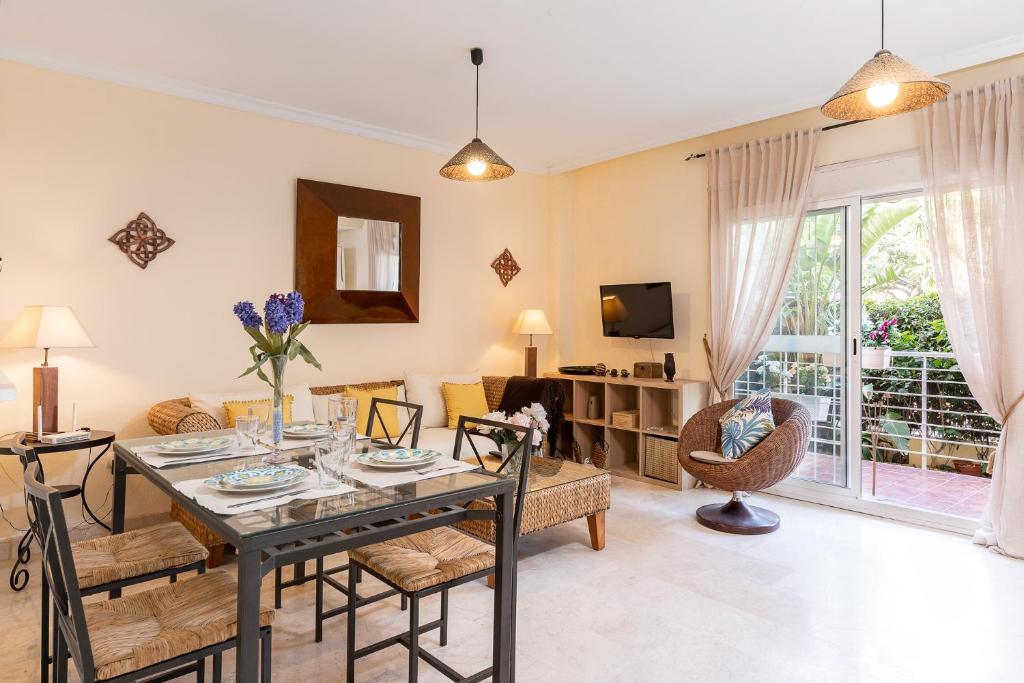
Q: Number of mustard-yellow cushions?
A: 3